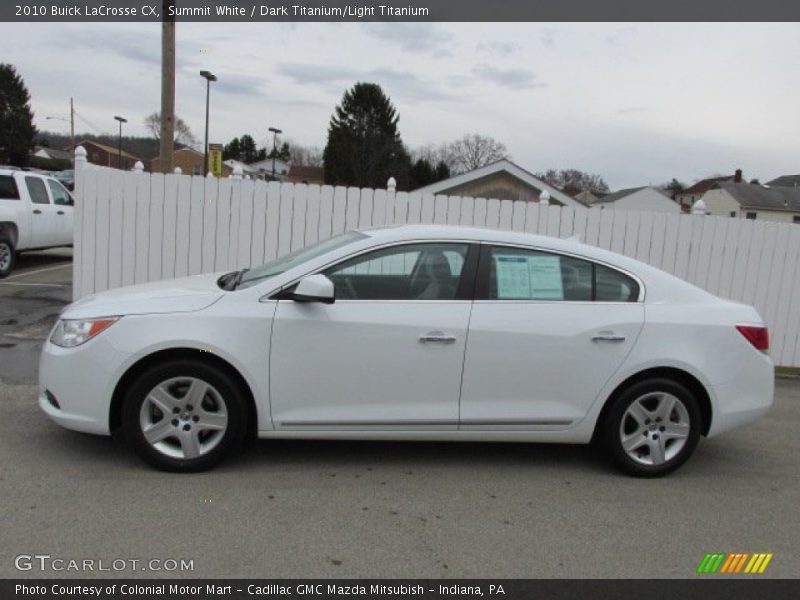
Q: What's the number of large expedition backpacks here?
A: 0